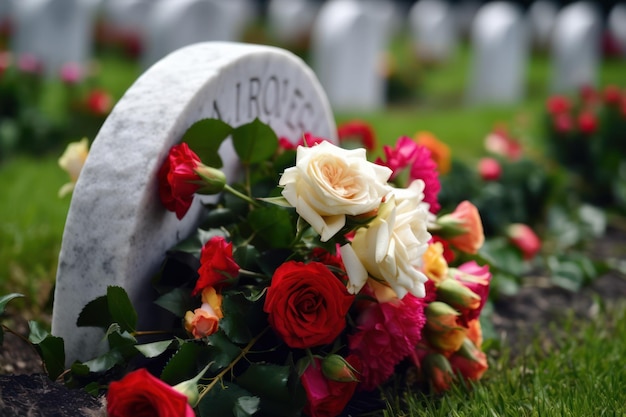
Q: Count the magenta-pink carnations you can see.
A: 2